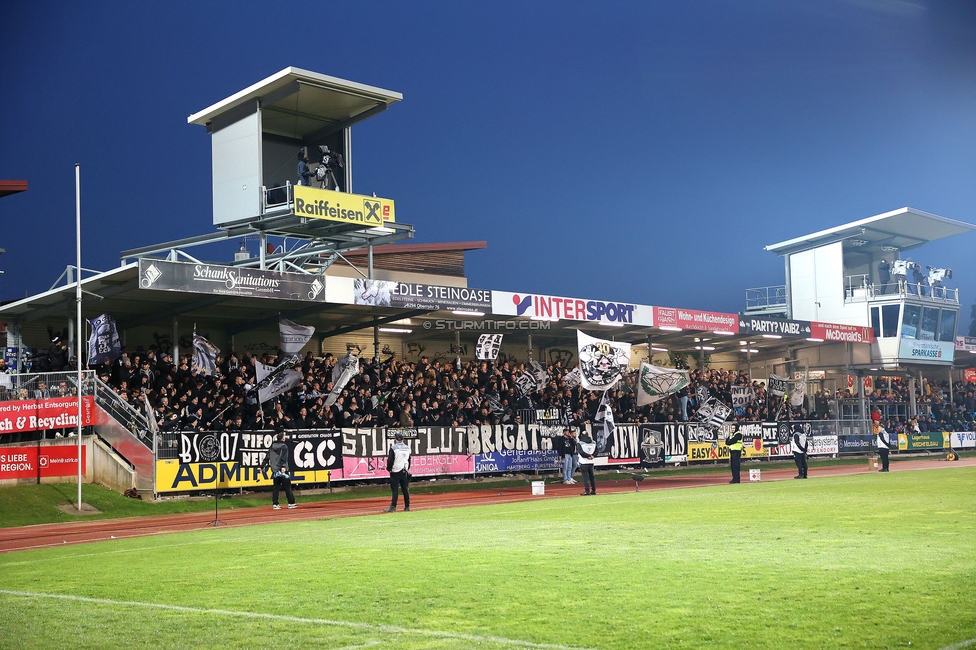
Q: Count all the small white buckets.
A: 2